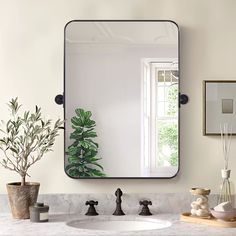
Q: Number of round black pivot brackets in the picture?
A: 2